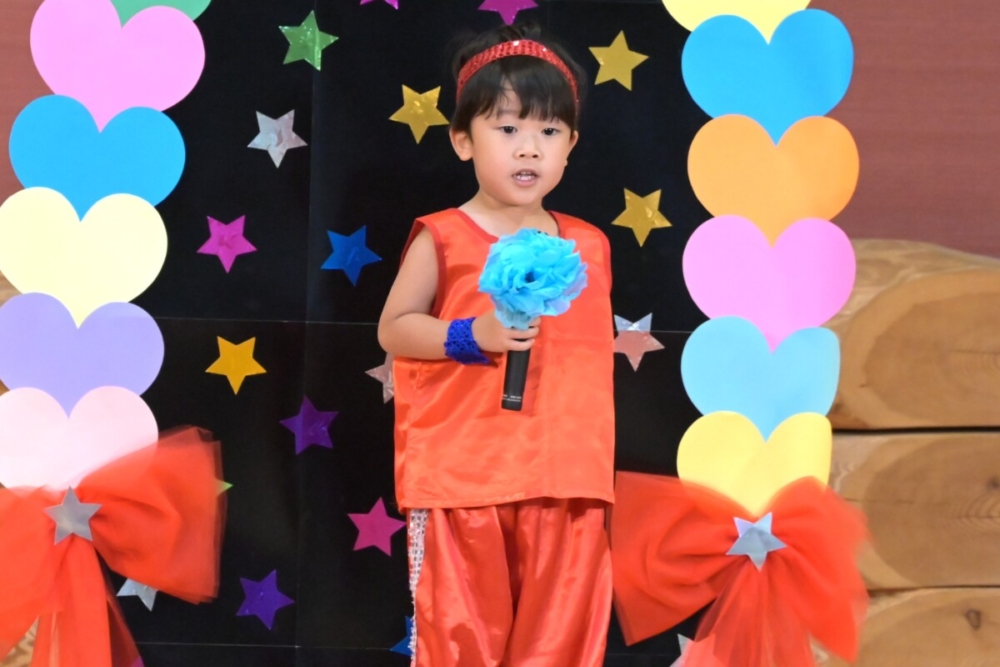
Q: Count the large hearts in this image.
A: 12